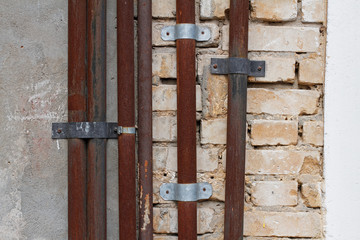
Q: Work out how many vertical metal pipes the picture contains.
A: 6